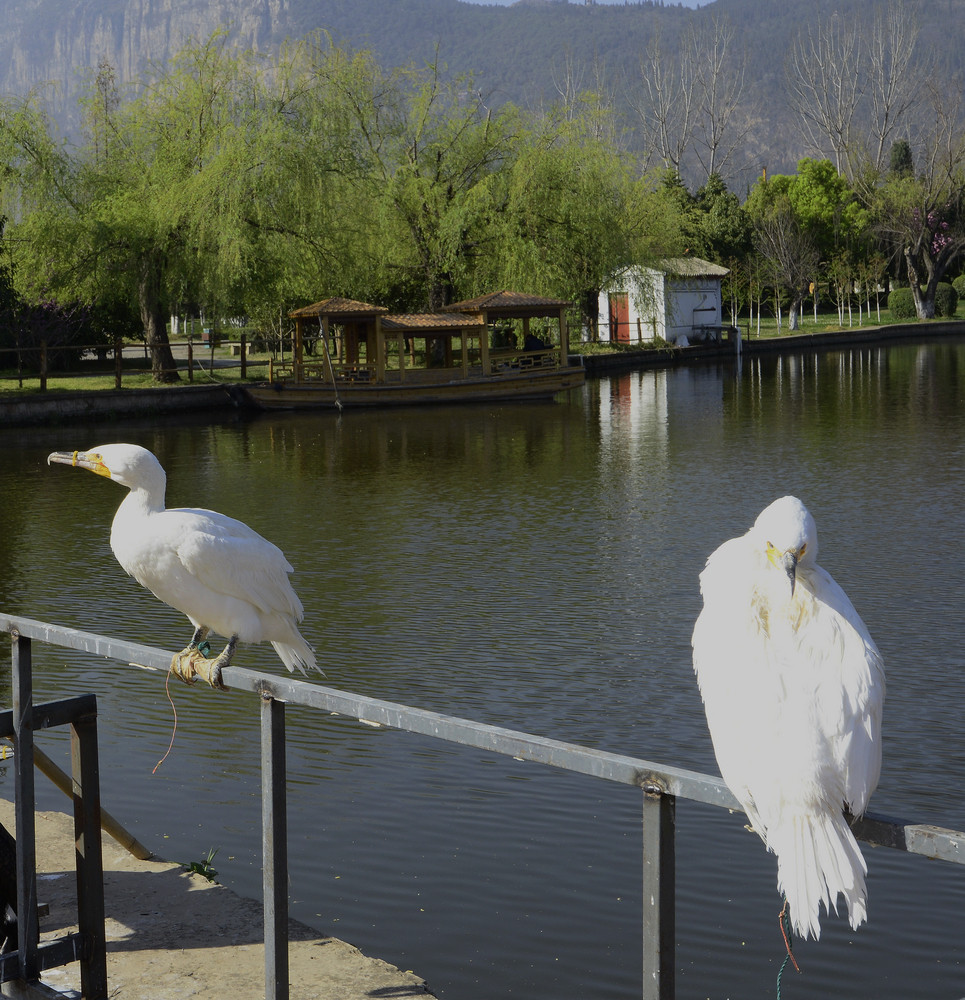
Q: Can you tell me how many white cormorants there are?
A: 2